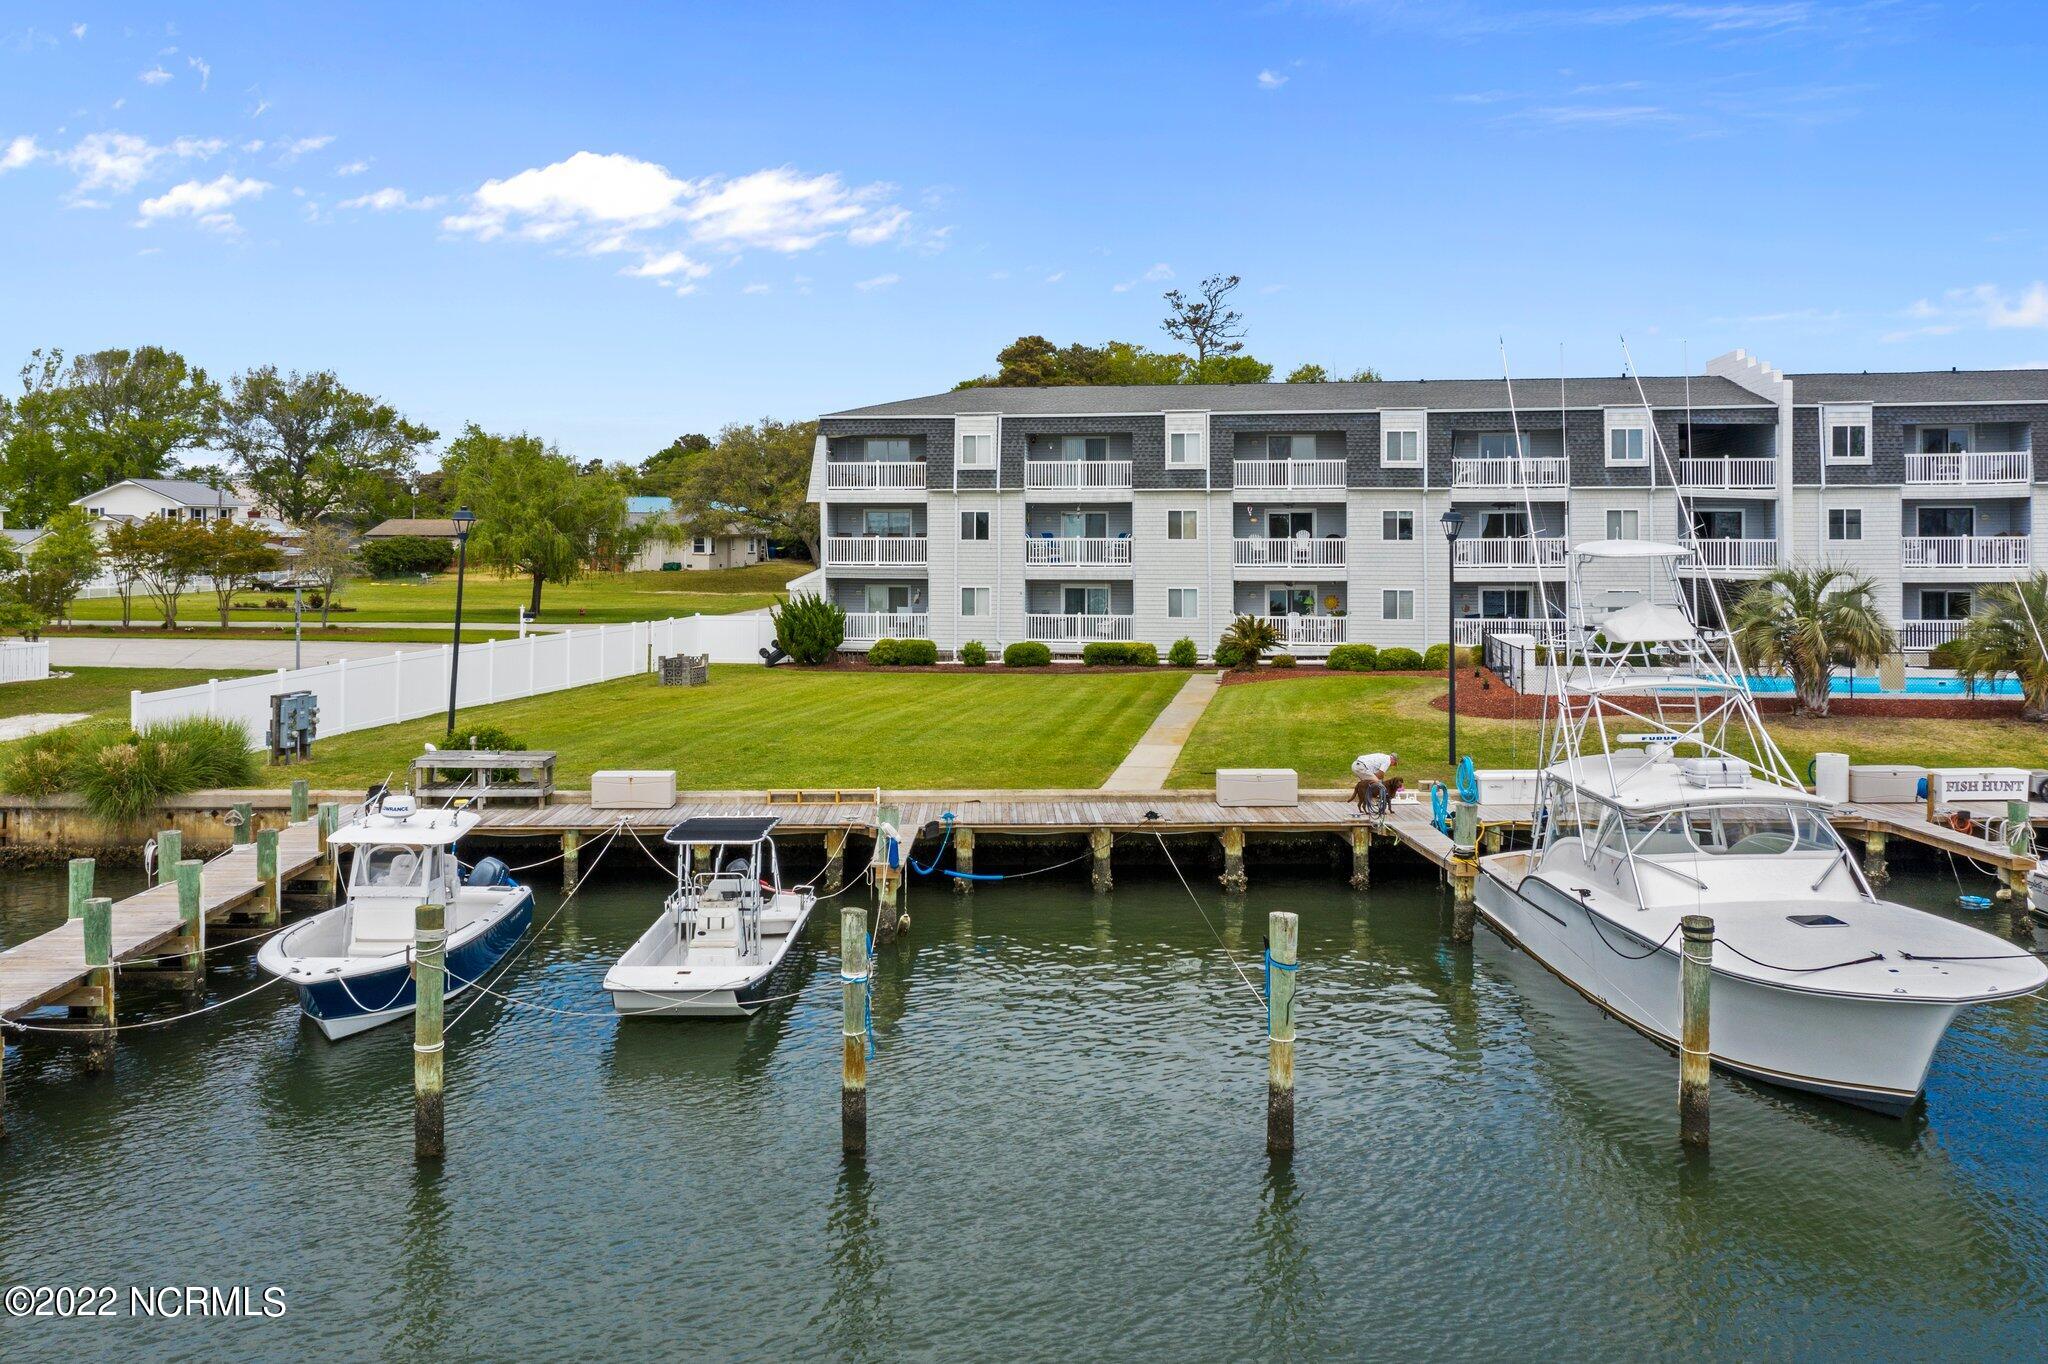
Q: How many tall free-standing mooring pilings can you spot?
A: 4